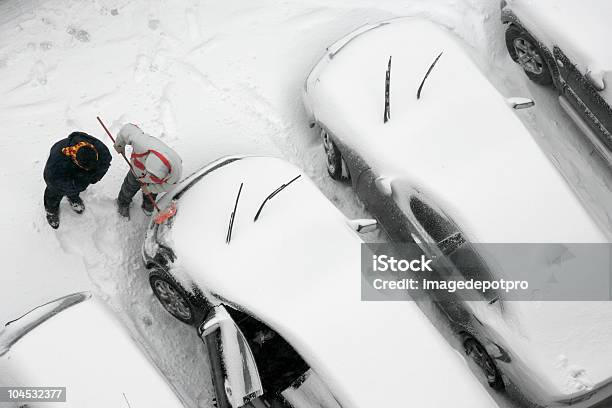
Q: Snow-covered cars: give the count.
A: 4